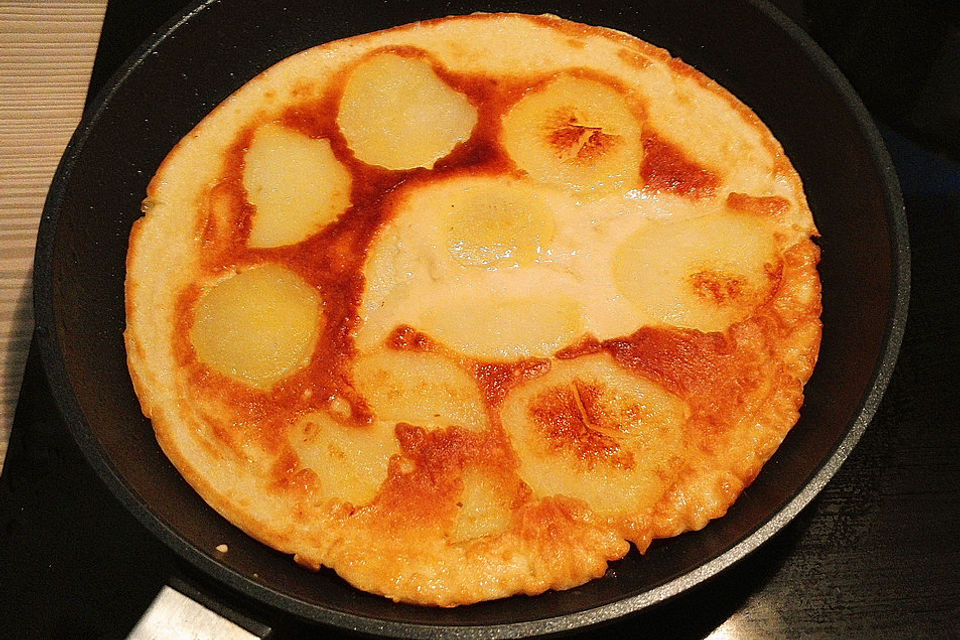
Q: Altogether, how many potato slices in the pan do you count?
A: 11